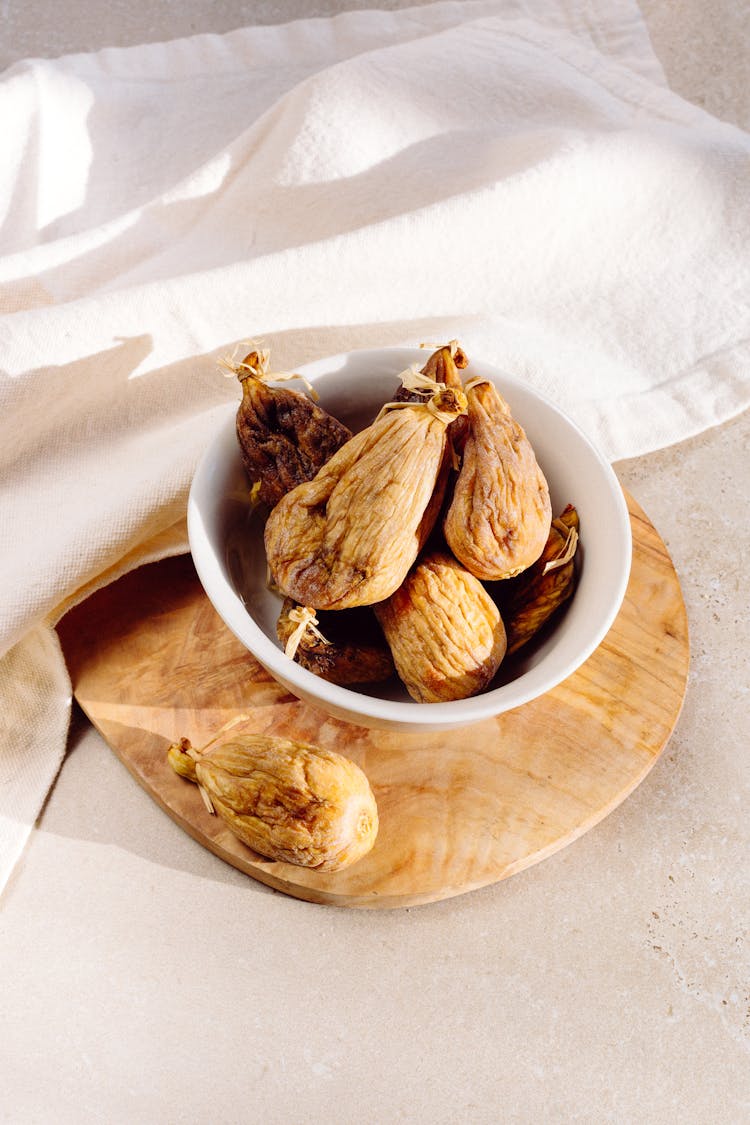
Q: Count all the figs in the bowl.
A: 7